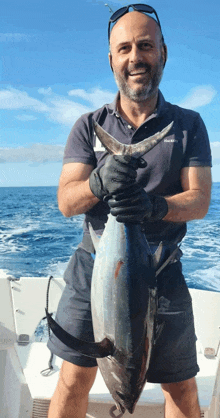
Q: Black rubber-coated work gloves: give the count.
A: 2